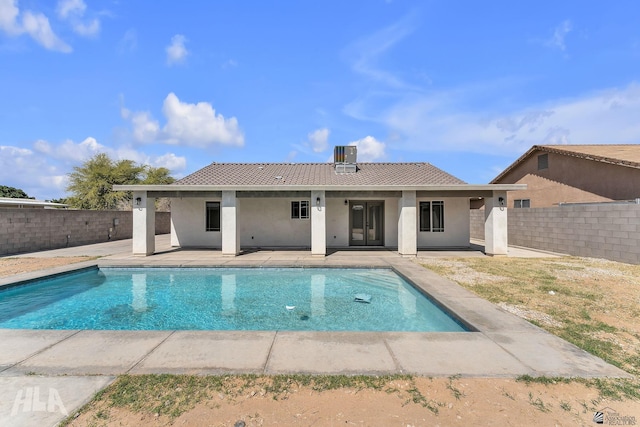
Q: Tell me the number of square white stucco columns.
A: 5